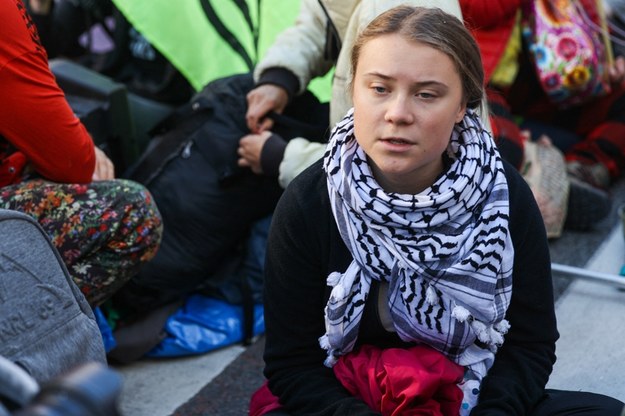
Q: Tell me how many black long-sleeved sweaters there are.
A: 1